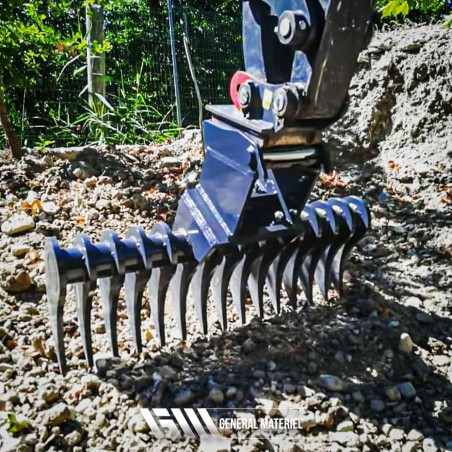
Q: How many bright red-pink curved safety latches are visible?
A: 1